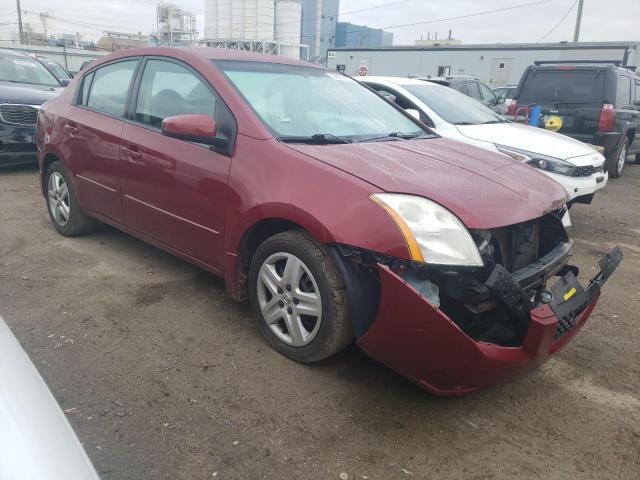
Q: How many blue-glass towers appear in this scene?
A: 1